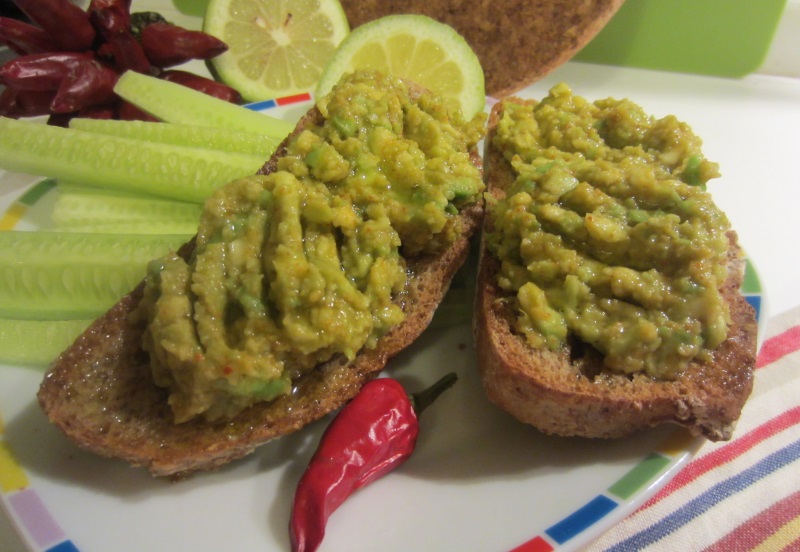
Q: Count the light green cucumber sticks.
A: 6